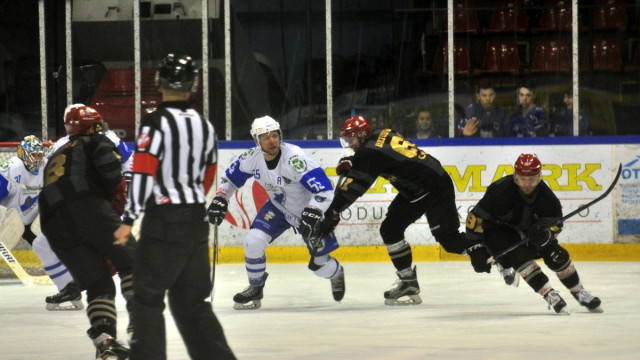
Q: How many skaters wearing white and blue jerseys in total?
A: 3